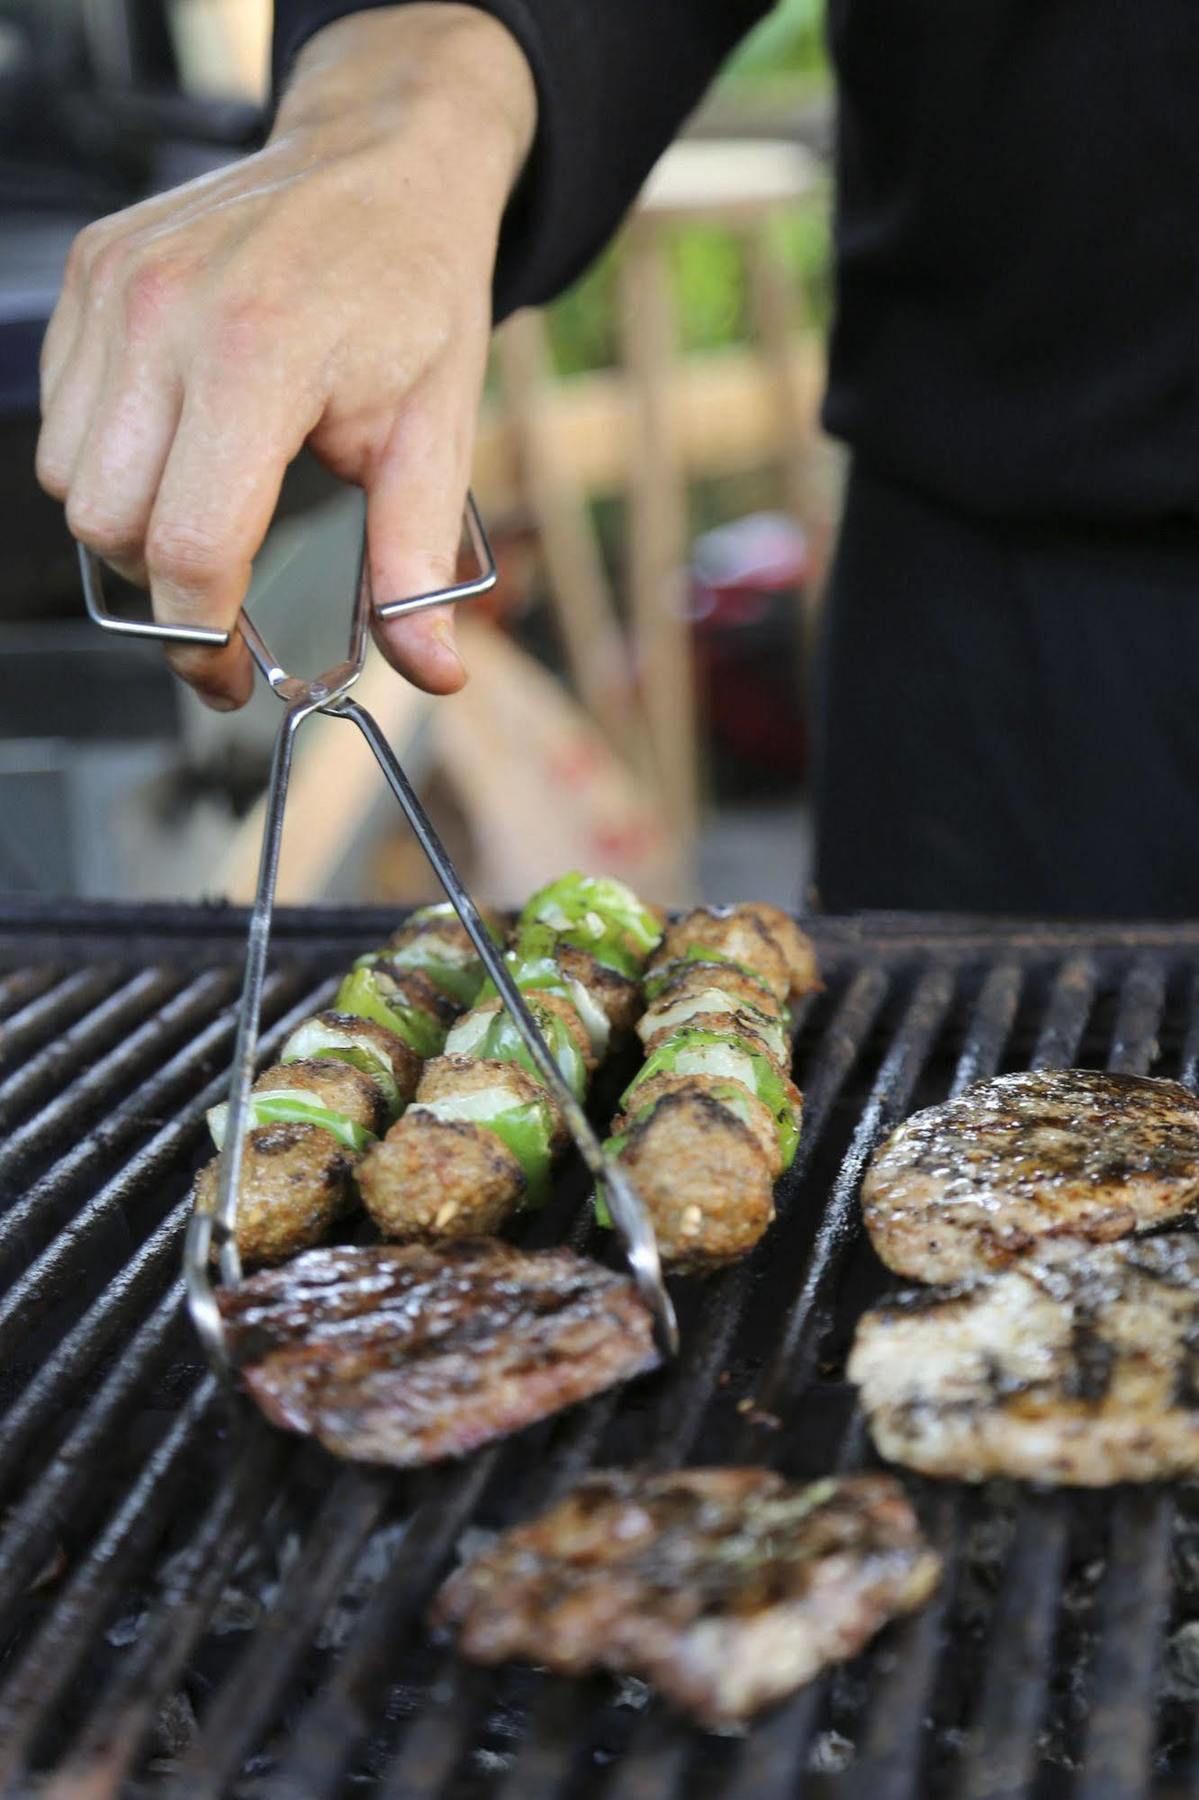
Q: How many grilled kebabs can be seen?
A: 3